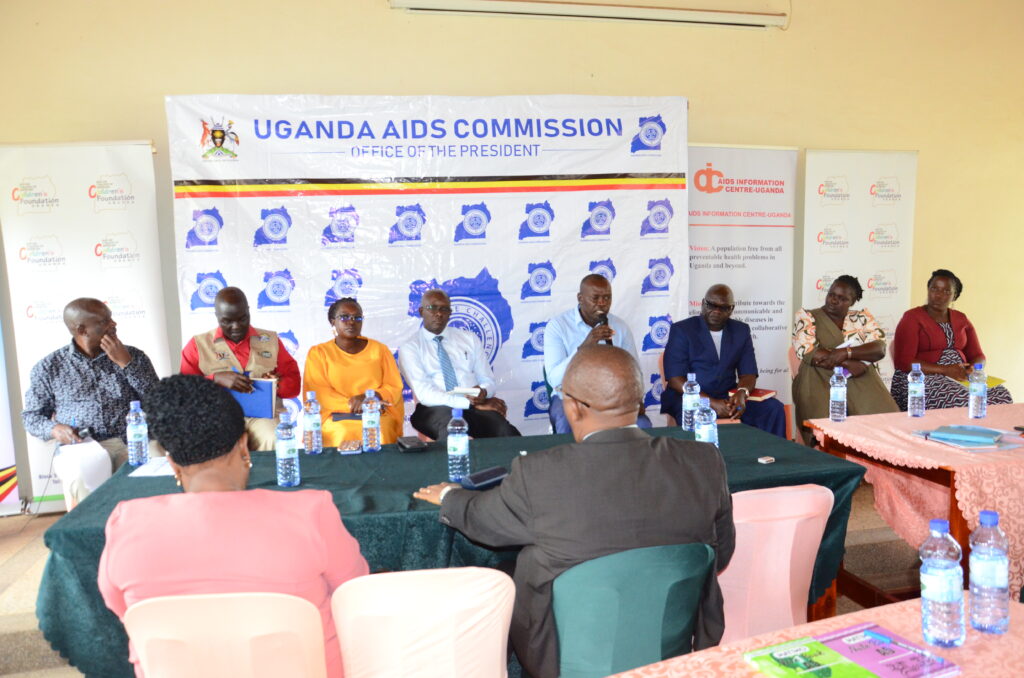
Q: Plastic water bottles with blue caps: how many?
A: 12